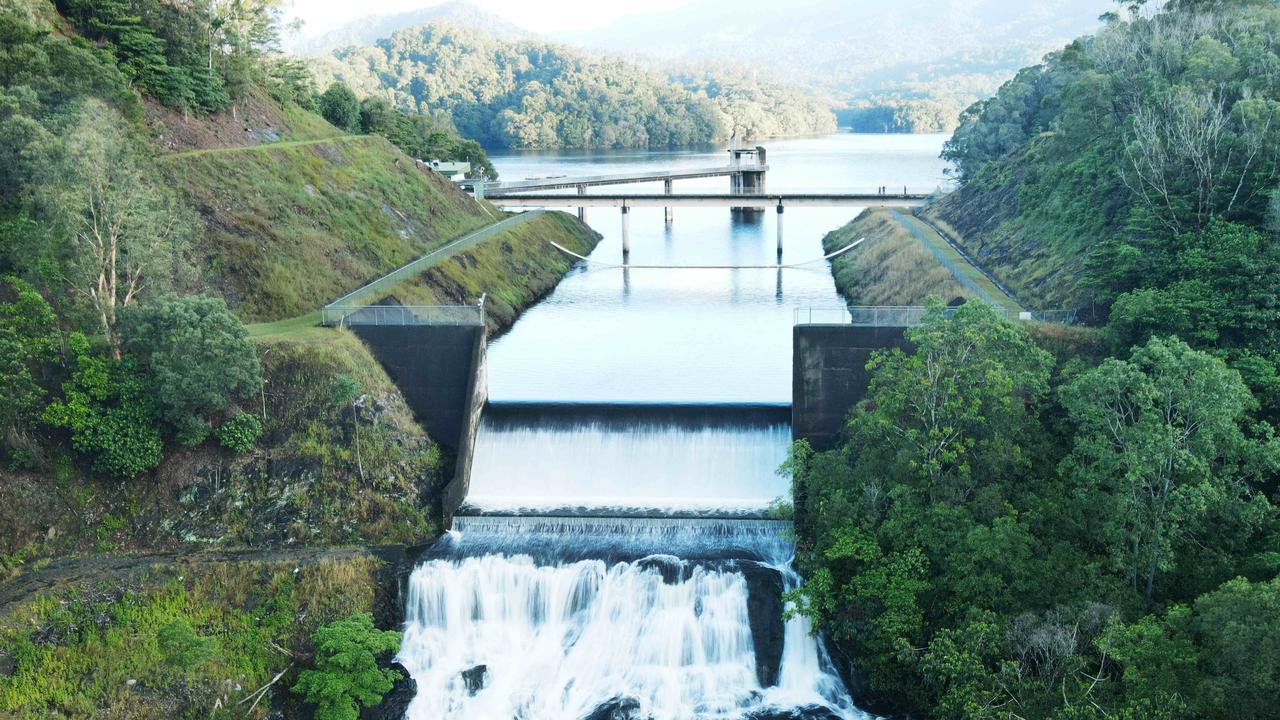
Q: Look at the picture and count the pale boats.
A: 0